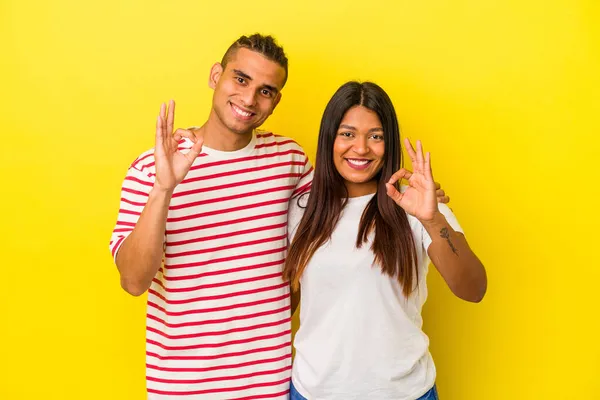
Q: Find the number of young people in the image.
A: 2